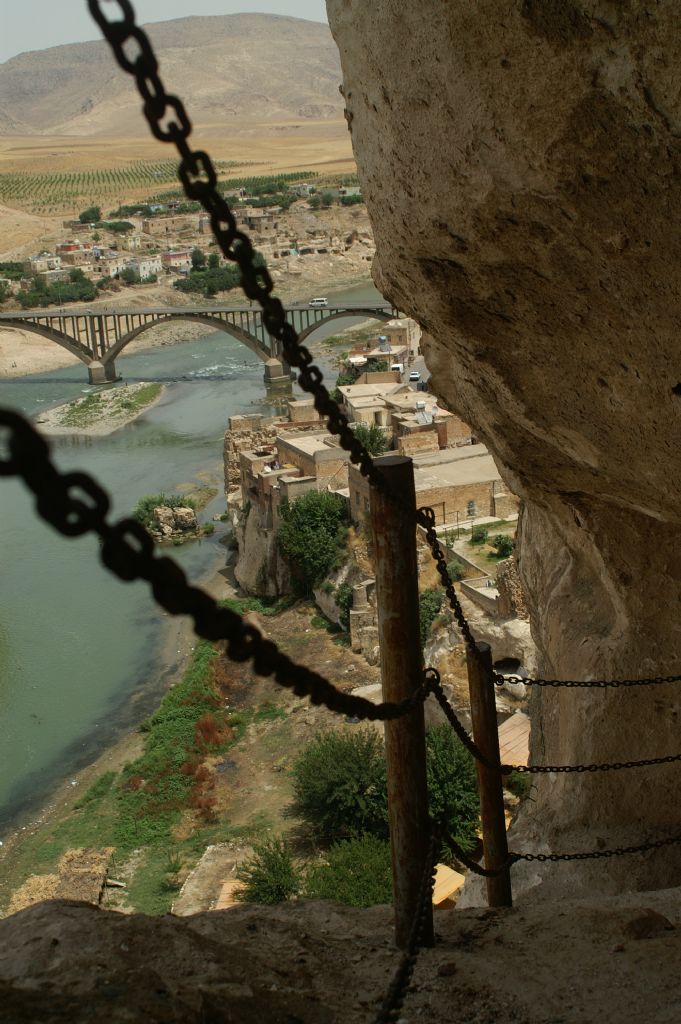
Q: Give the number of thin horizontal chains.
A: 3